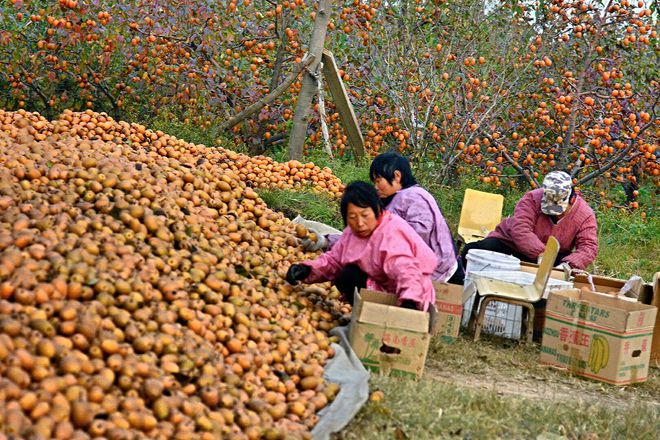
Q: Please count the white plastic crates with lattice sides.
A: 1